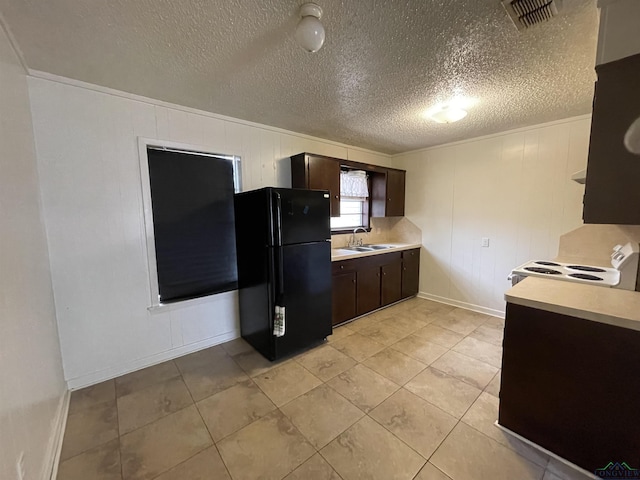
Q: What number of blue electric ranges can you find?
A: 0